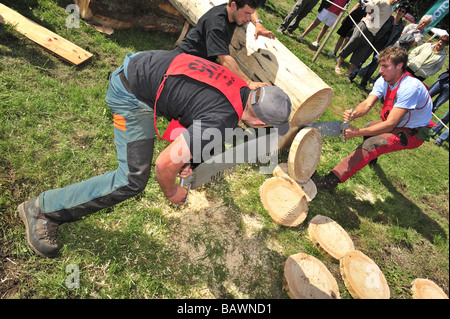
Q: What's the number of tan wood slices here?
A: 7